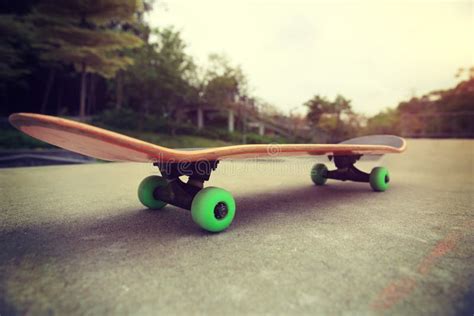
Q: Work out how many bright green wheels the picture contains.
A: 4